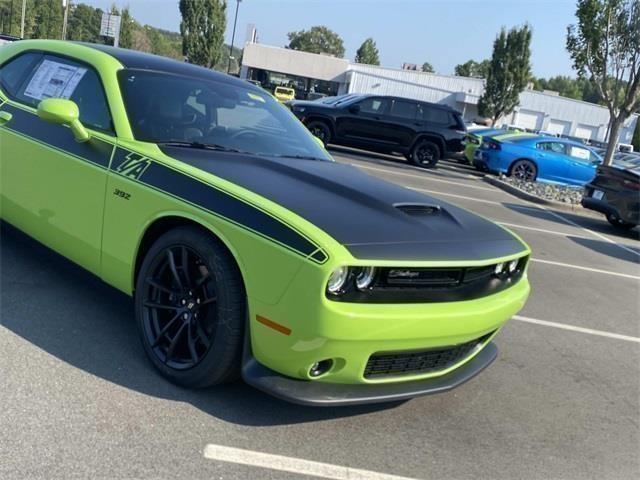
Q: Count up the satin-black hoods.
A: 1